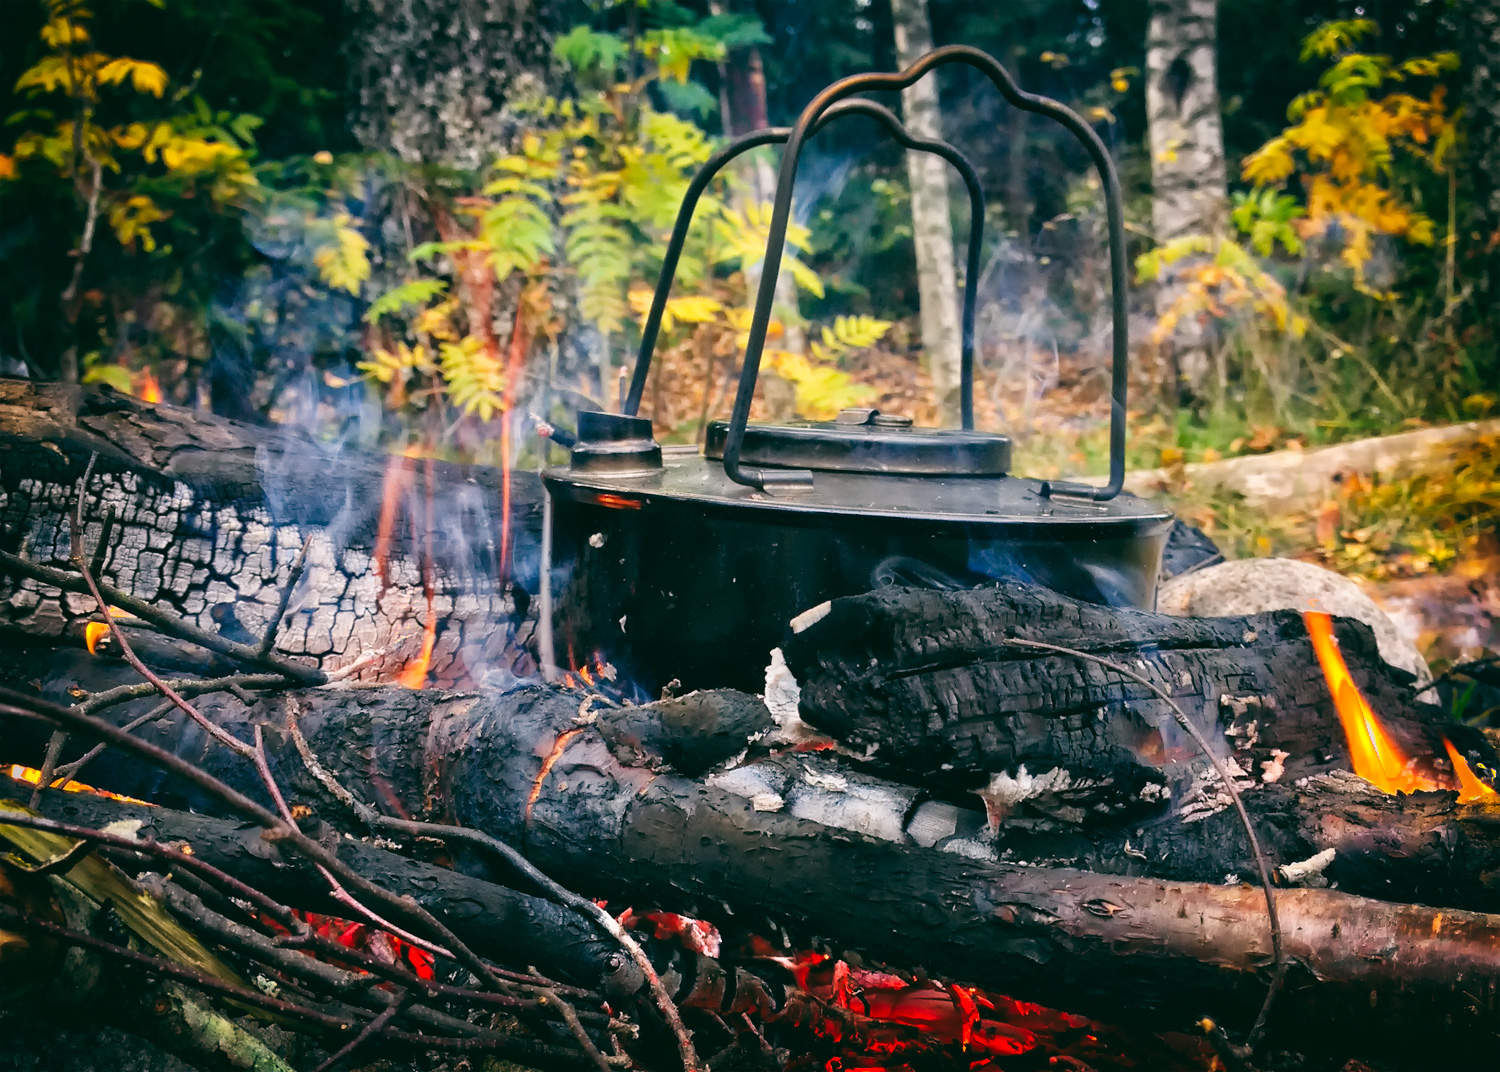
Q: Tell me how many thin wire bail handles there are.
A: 2